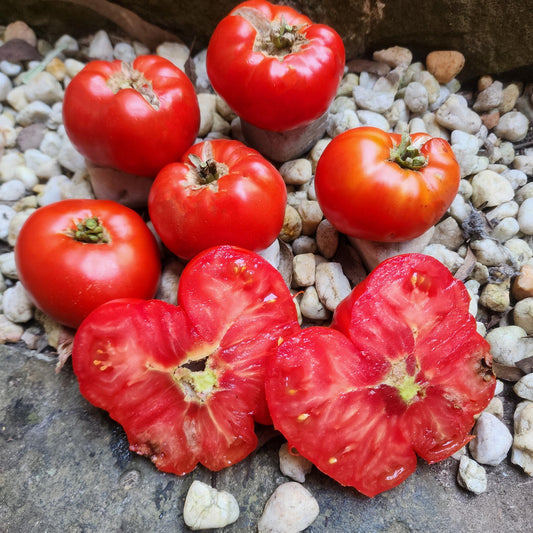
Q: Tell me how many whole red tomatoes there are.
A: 5